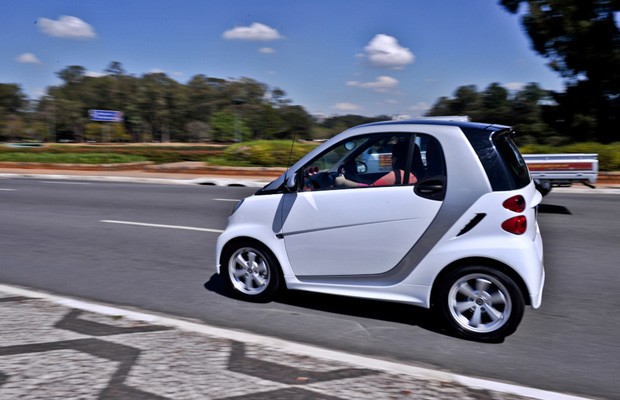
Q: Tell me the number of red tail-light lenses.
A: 2